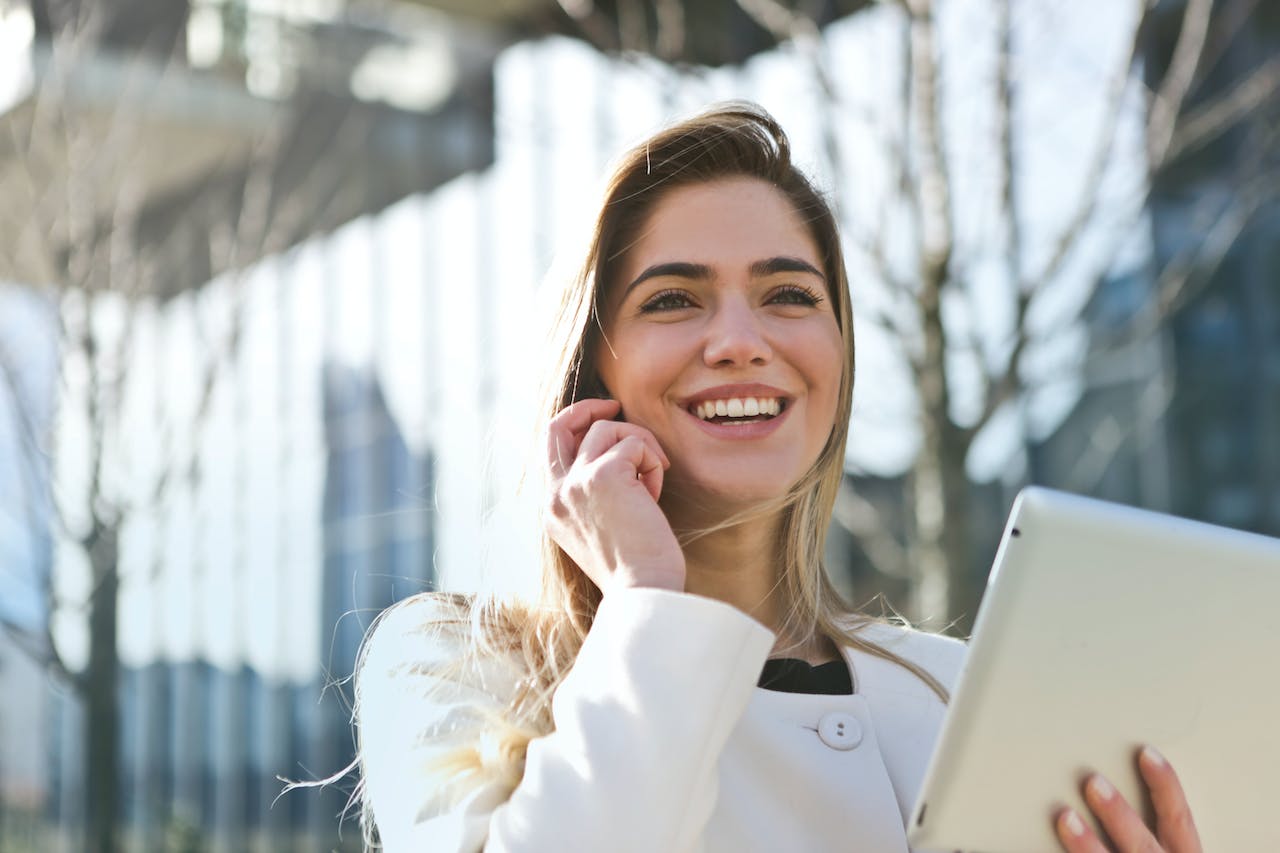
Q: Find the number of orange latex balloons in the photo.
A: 0